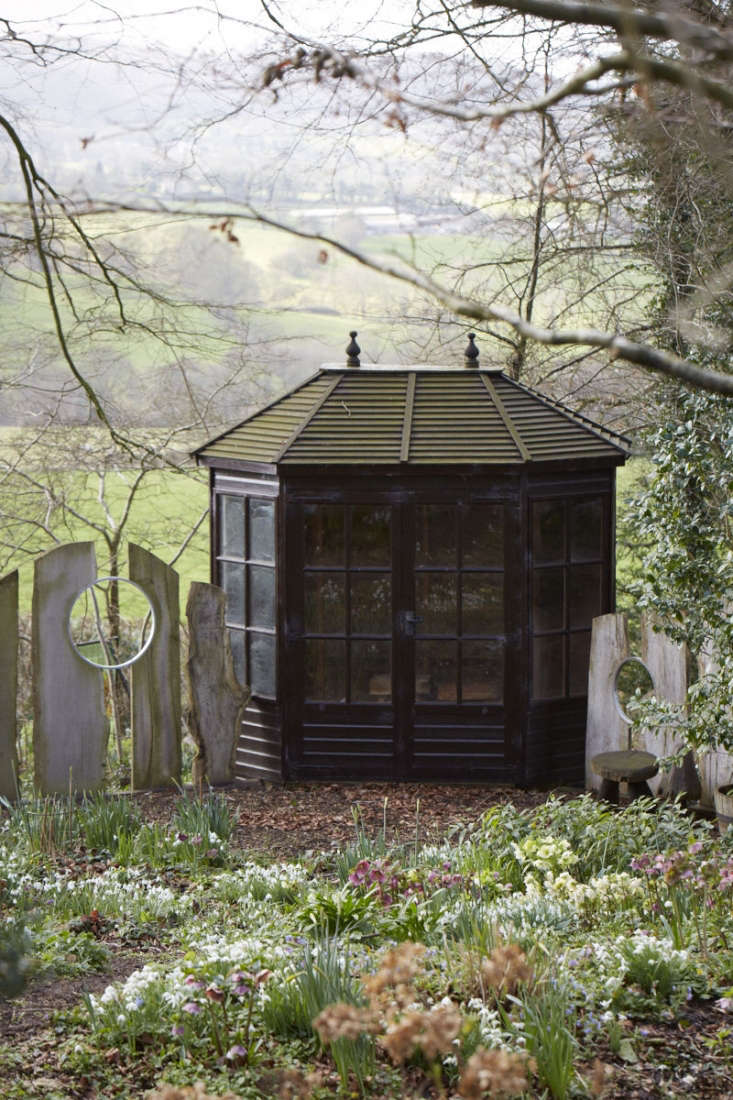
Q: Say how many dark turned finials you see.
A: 2